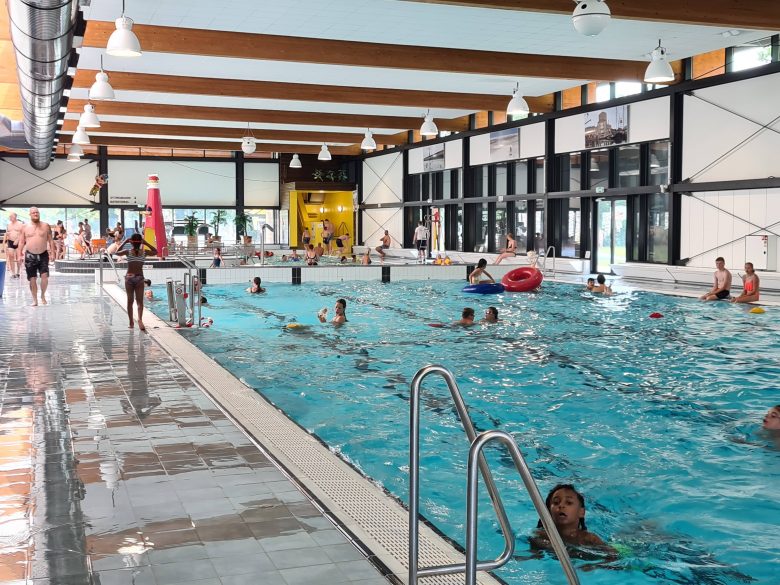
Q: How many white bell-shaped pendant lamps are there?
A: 12